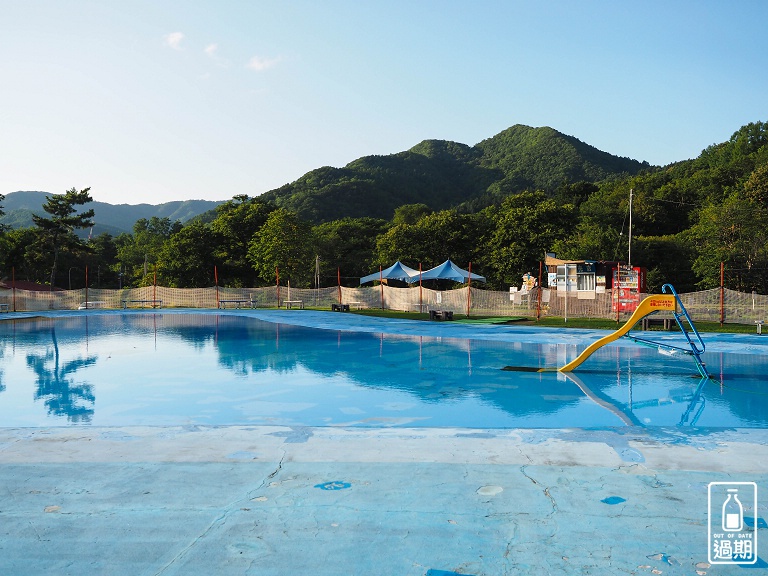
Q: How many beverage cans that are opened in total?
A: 0